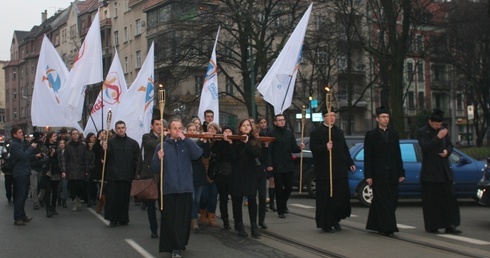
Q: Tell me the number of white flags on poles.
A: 6